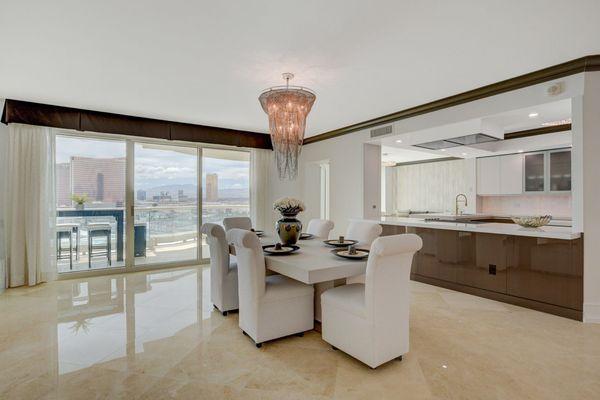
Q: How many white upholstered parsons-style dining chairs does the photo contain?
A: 6